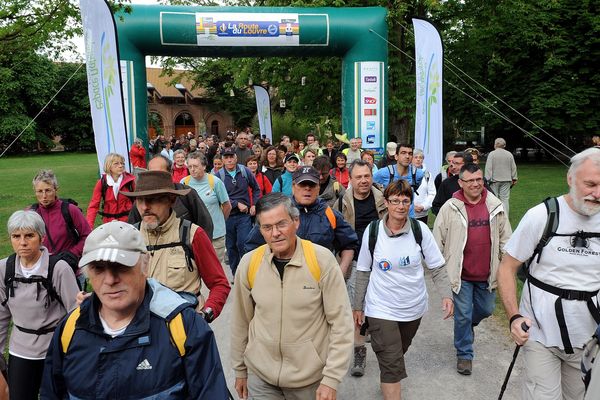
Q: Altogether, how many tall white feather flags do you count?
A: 3